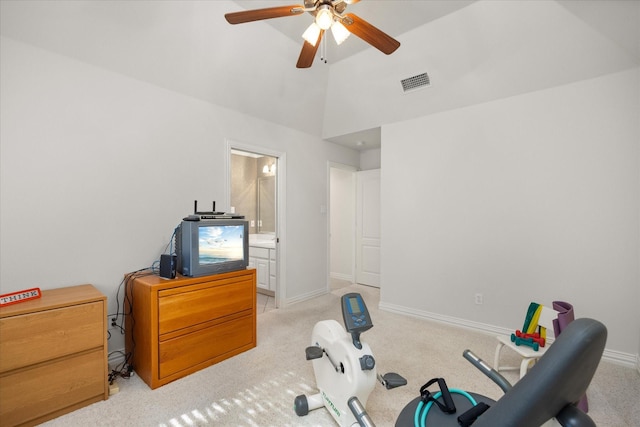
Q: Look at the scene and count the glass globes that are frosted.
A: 3